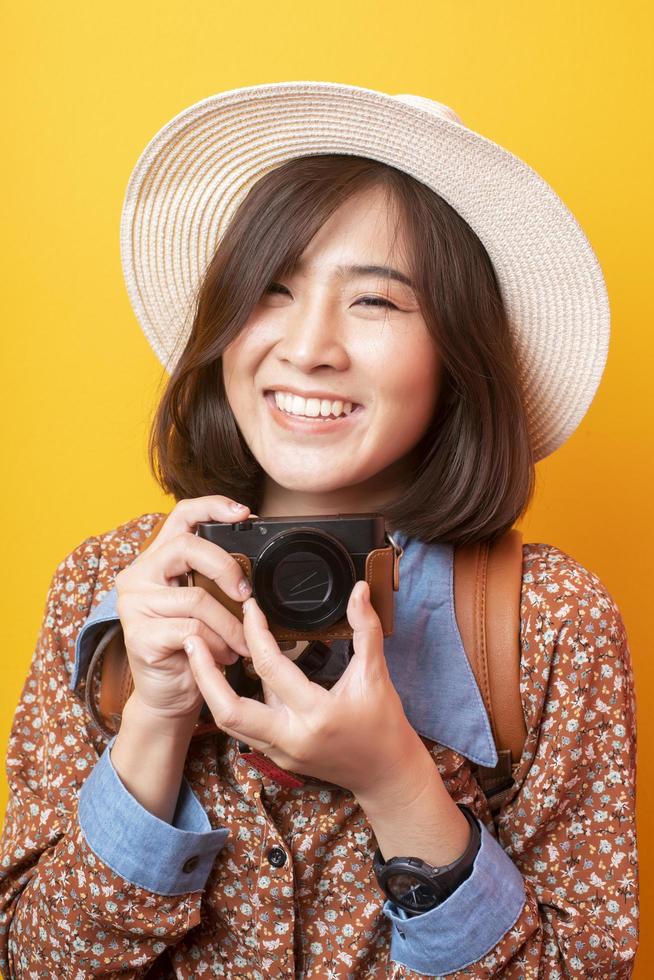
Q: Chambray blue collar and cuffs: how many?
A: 3